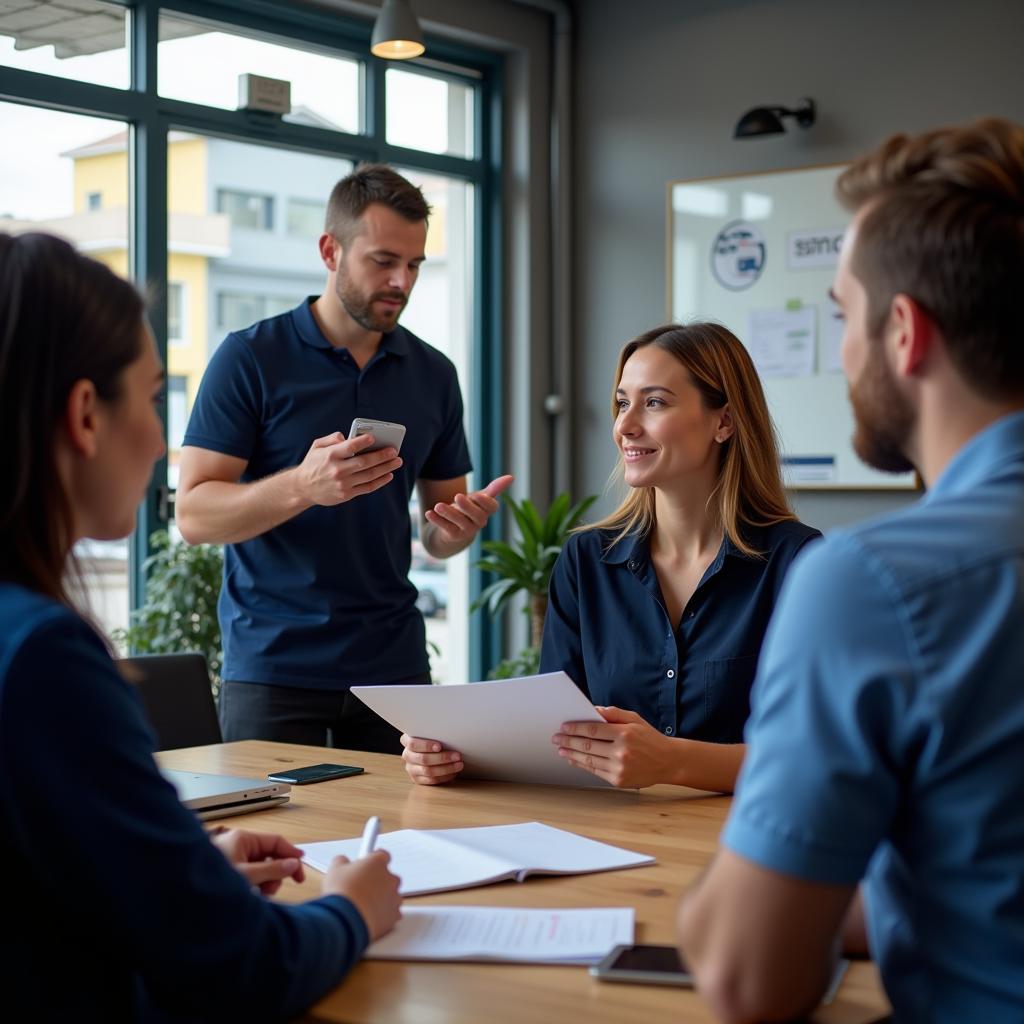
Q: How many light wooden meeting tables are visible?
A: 1